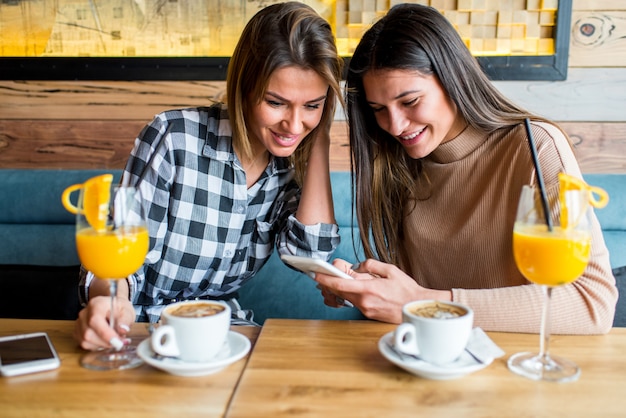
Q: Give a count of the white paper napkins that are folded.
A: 1